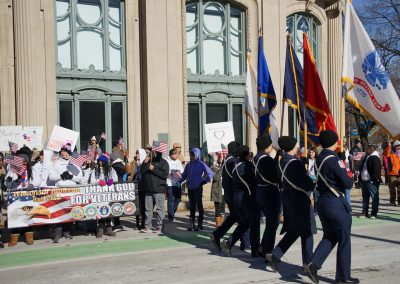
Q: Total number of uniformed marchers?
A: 5